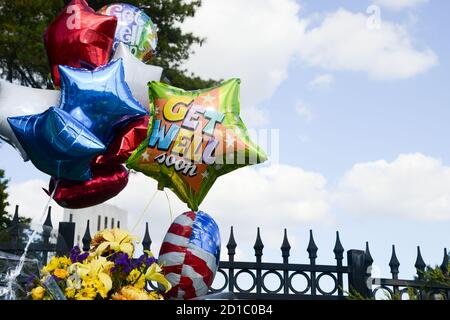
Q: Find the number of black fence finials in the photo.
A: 13